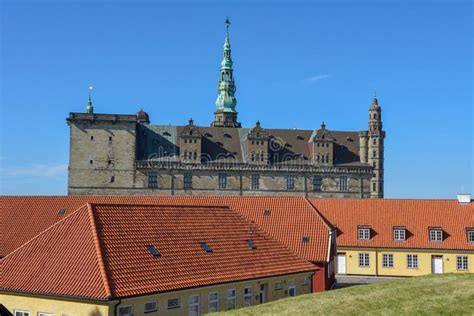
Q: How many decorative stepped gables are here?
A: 3